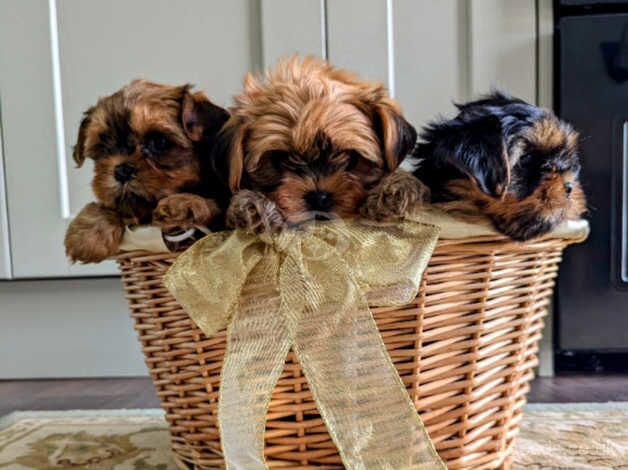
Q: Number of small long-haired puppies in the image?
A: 3